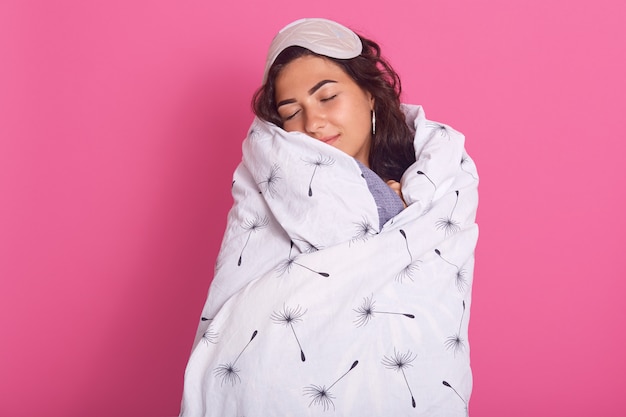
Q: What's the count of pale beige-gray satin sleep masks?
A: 1